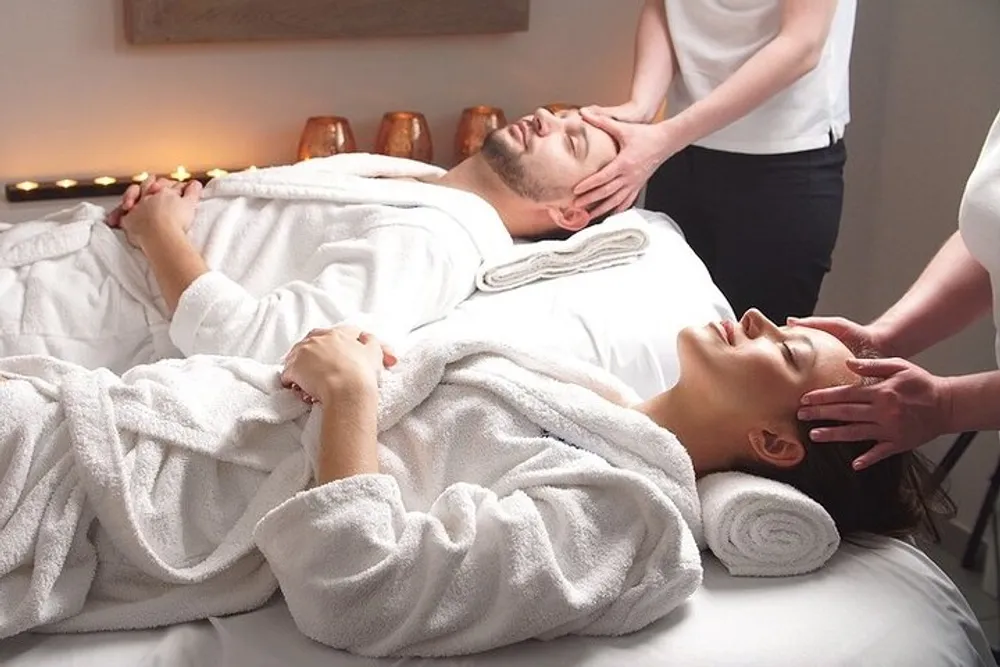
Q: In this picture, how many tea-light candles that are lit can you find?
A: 7